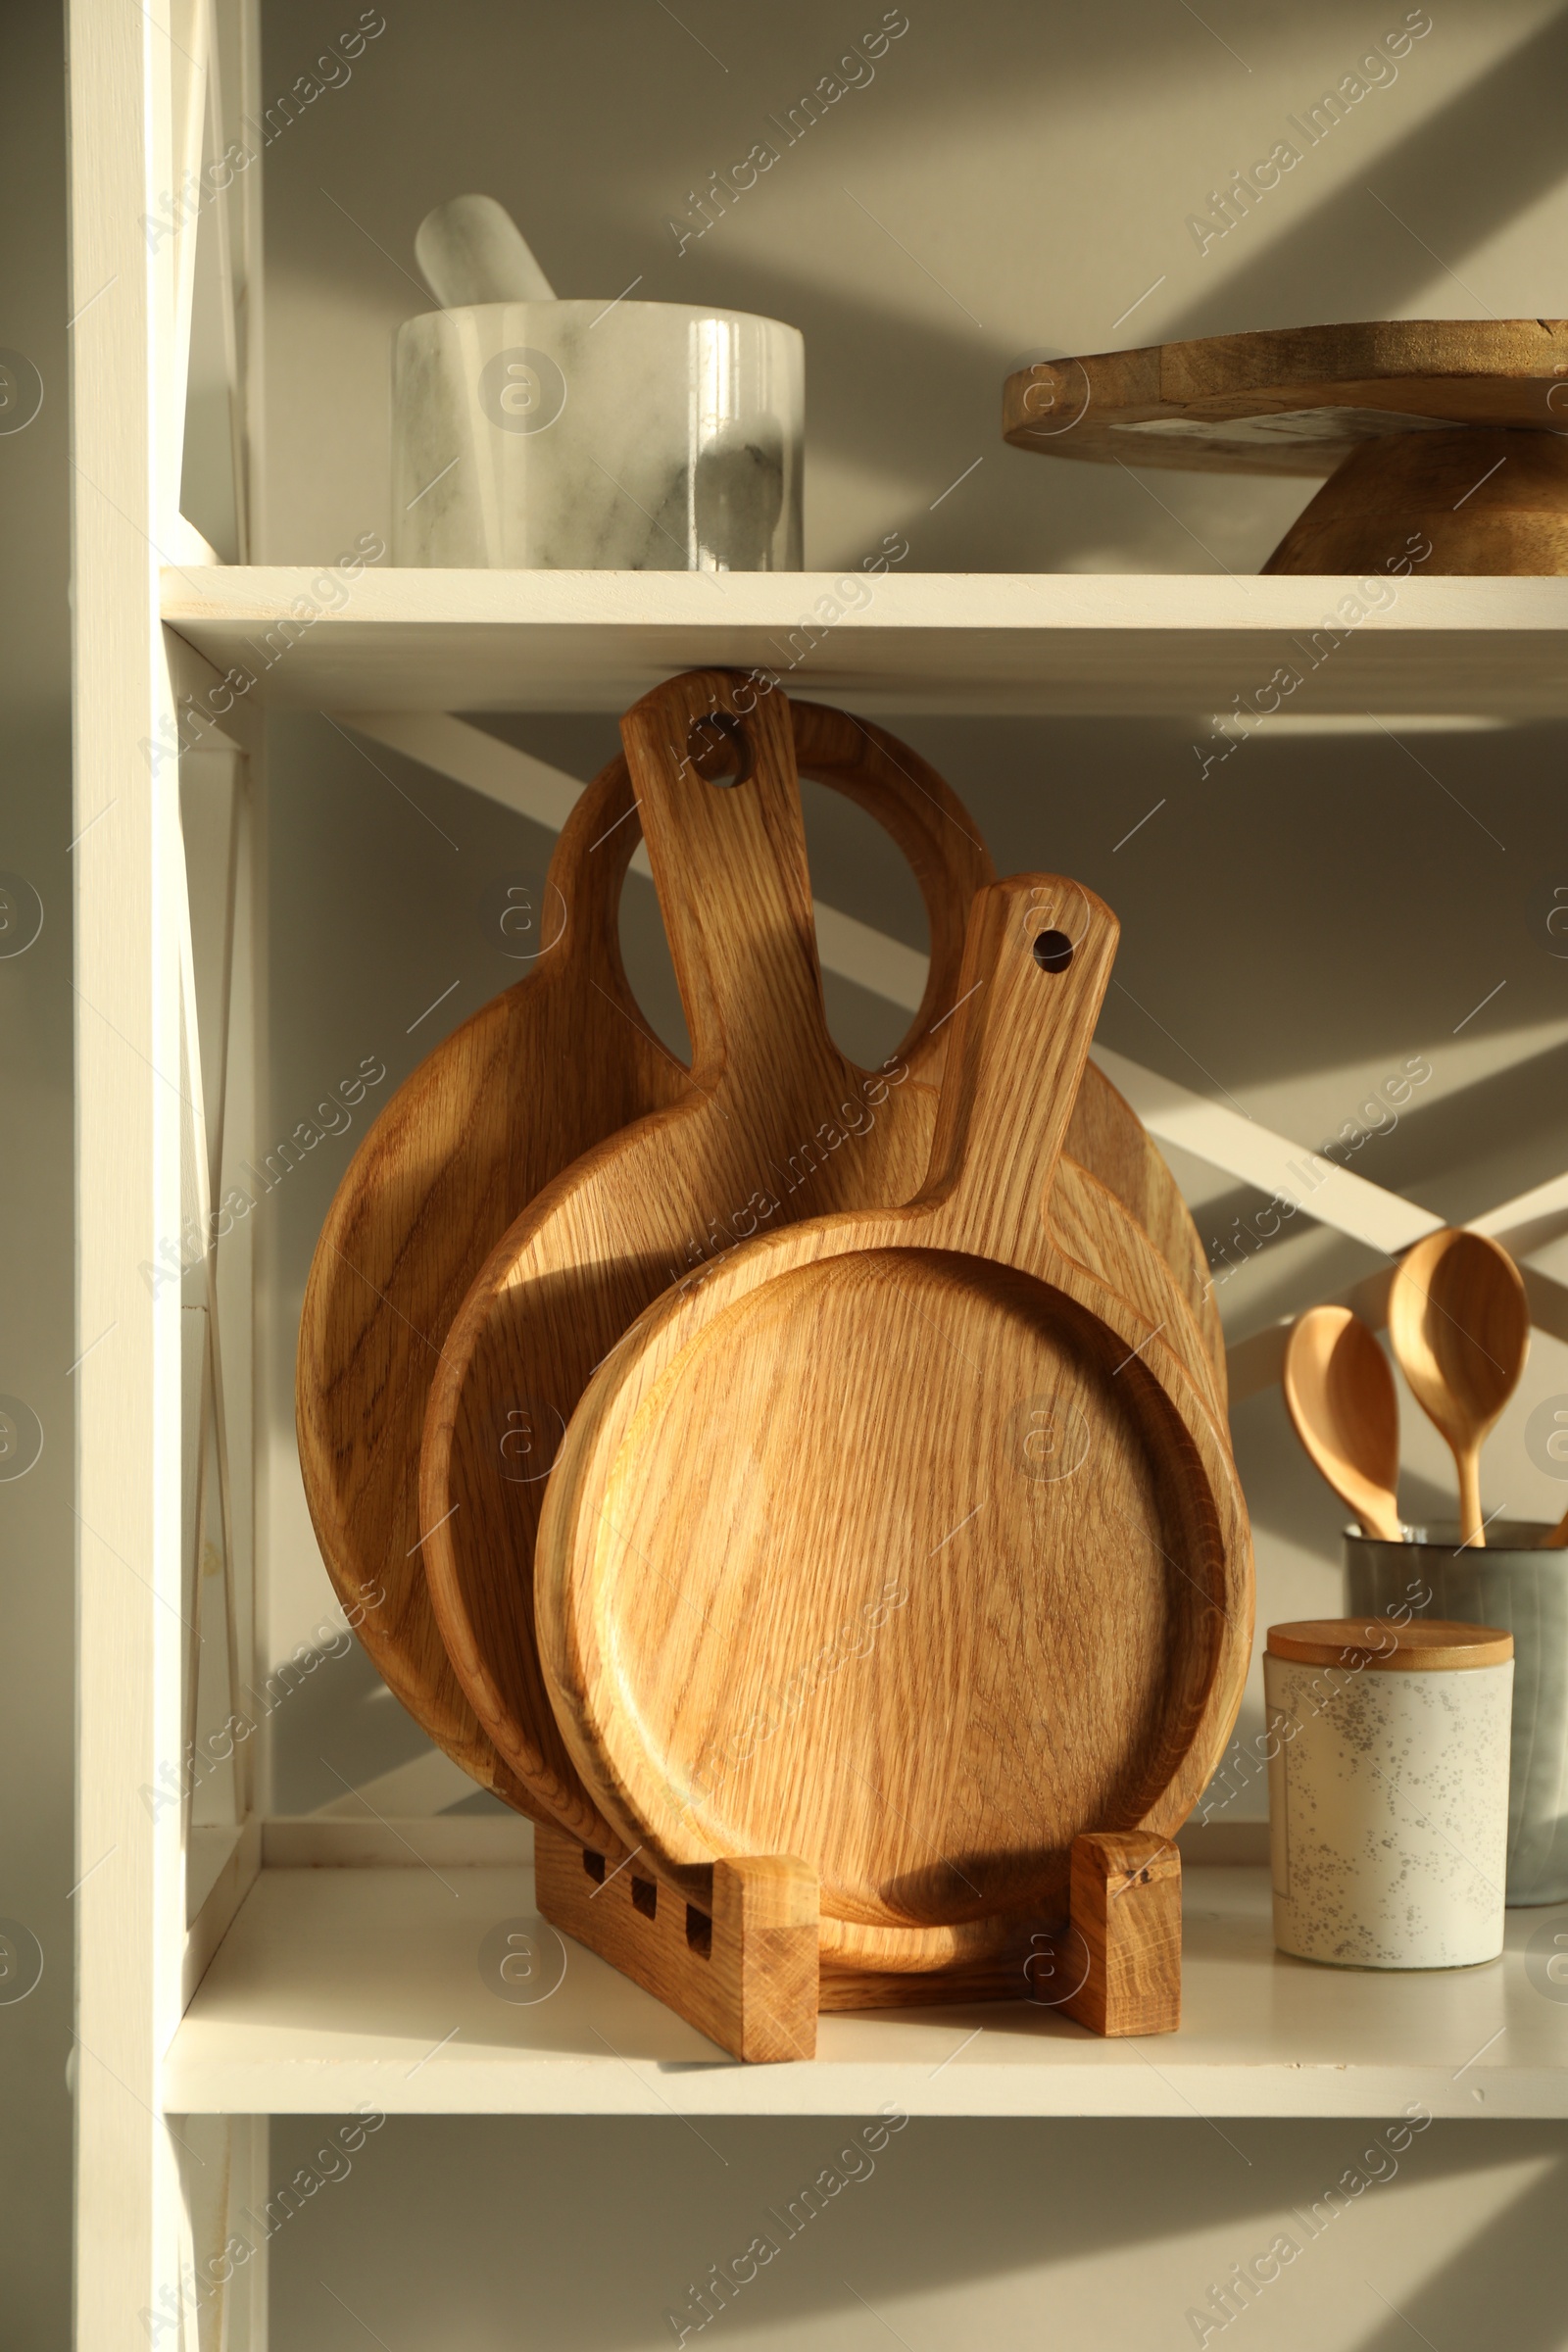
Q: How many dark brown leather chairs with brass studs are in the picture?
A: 0